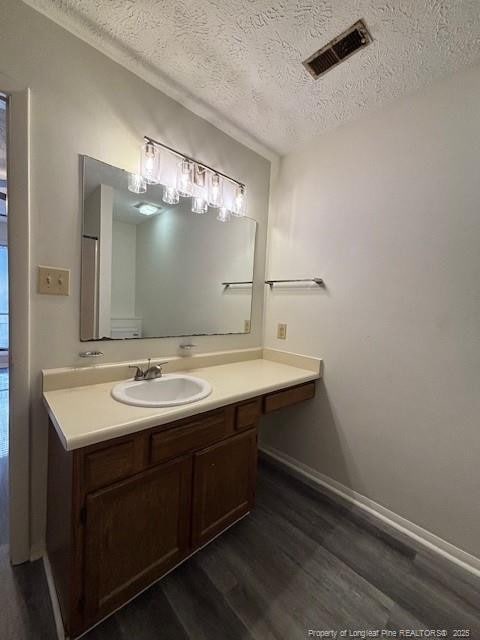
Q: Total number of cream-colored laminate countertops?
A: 1